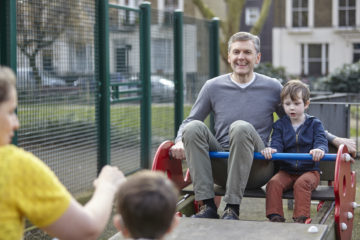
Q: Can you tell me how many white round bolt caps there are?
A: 5